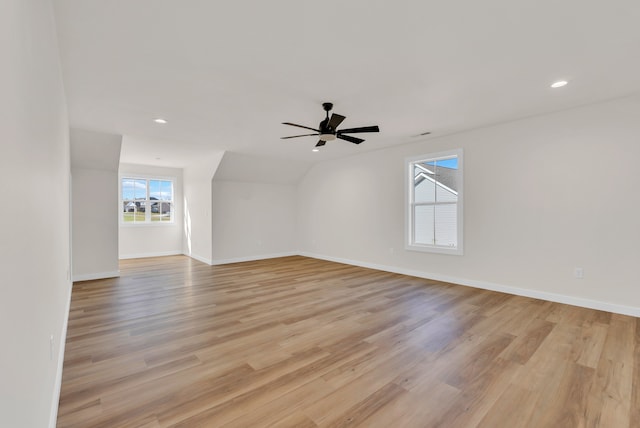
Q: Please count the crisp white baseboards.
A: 6